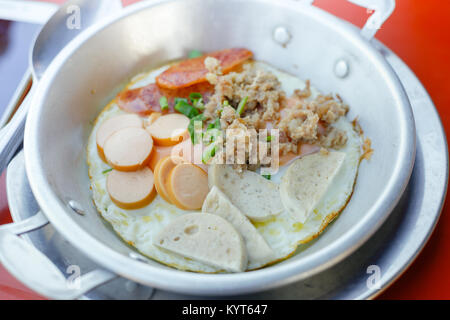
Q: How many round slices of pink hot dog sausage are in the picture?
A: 6